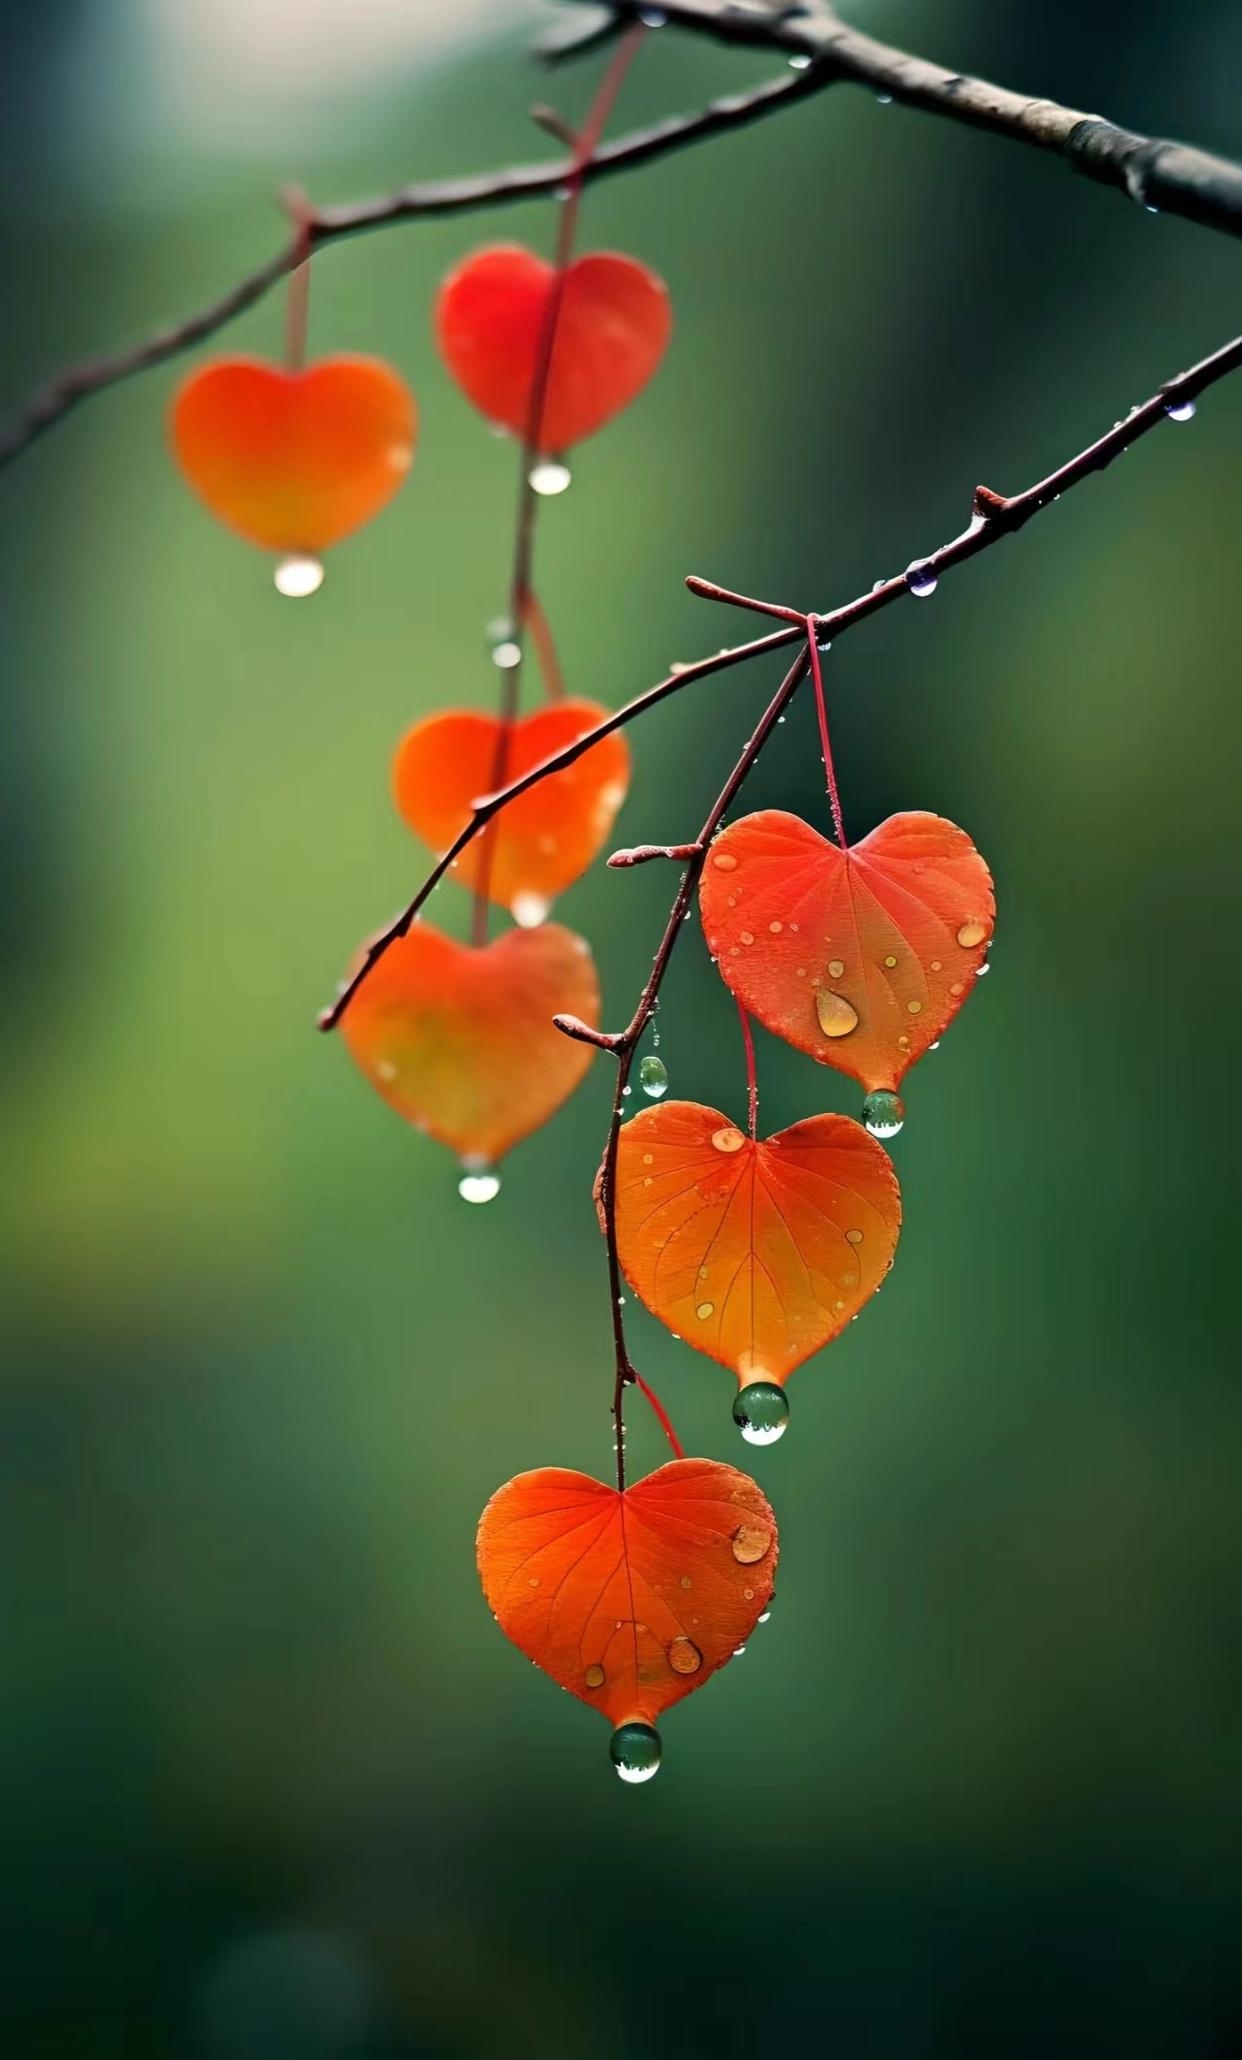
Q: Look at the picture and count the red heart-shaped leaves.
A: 7